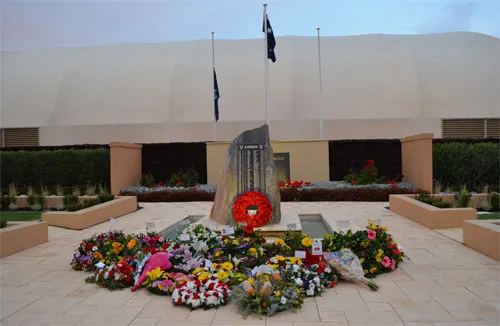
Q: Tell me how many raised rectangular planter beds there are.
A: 4